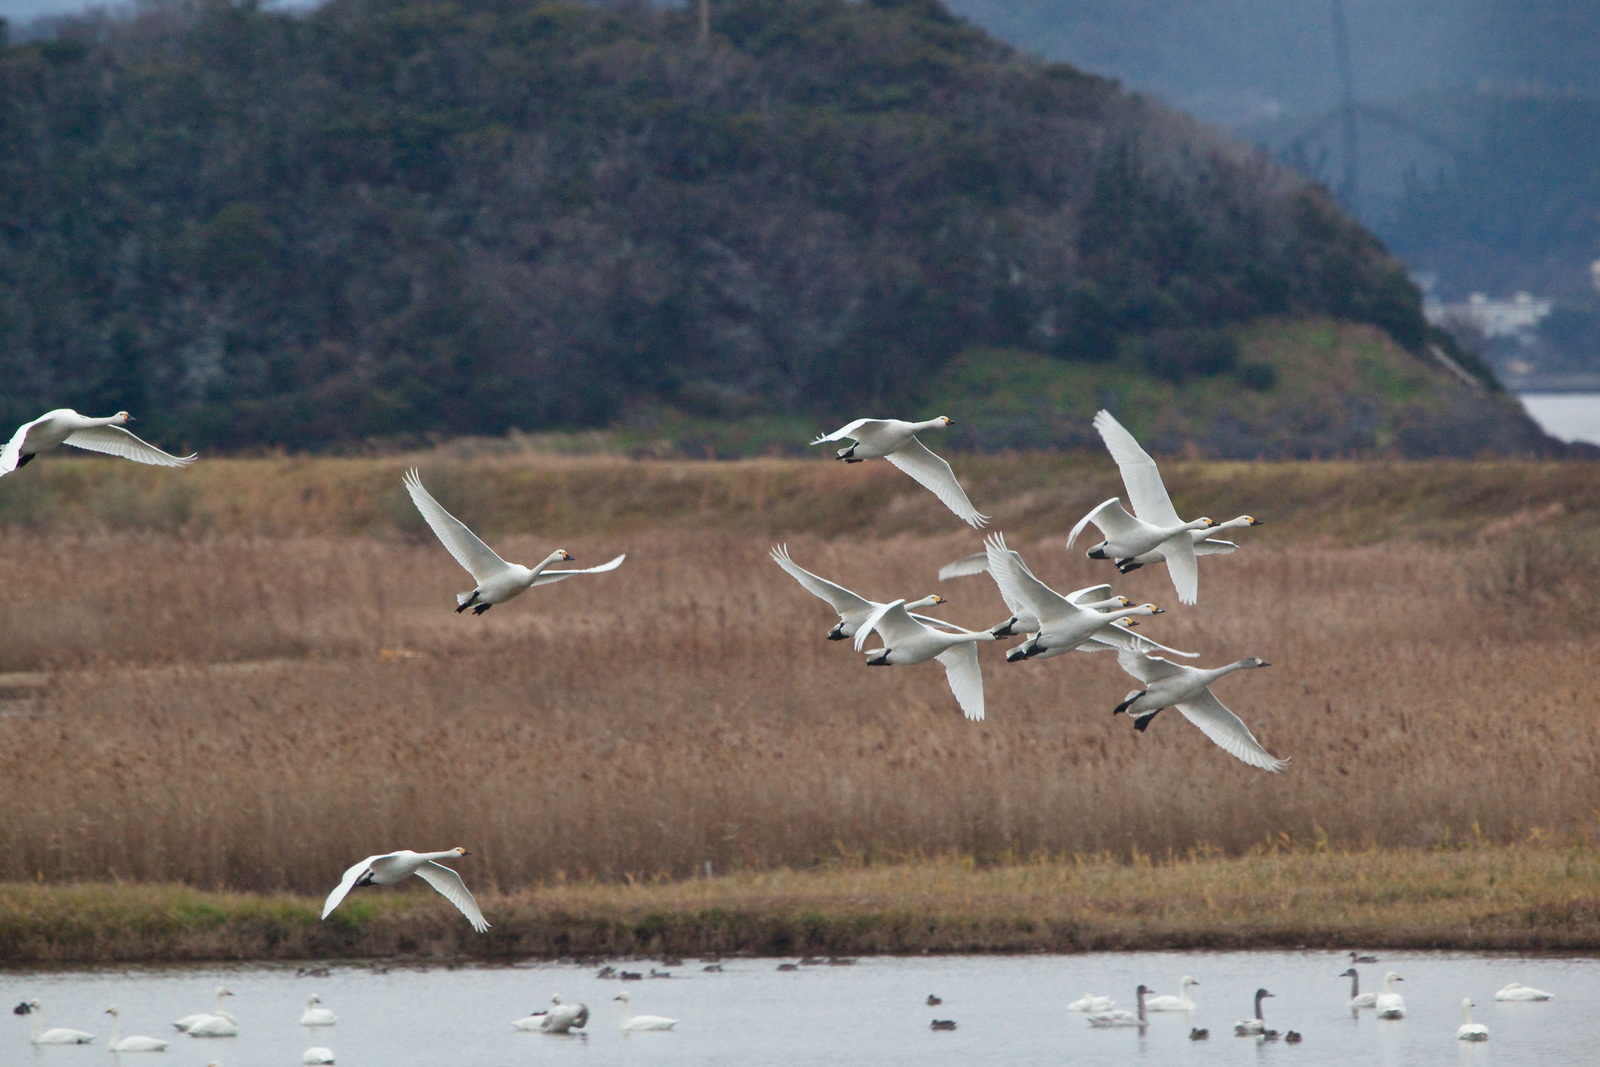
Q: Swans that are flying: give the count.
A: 12